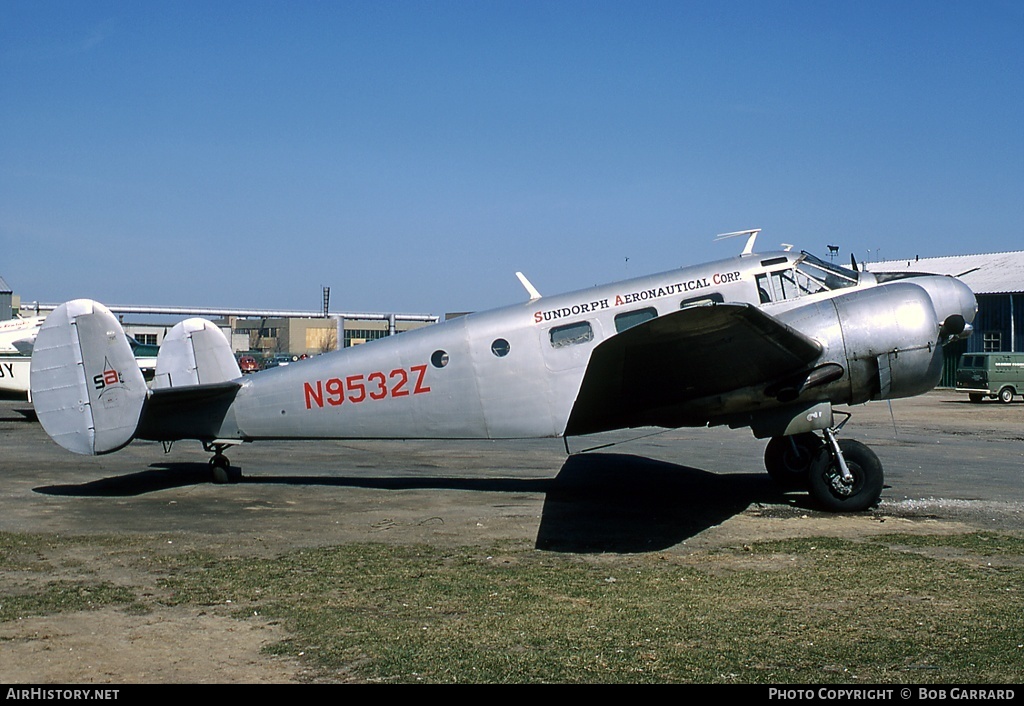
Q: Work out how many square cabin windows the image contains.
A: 3